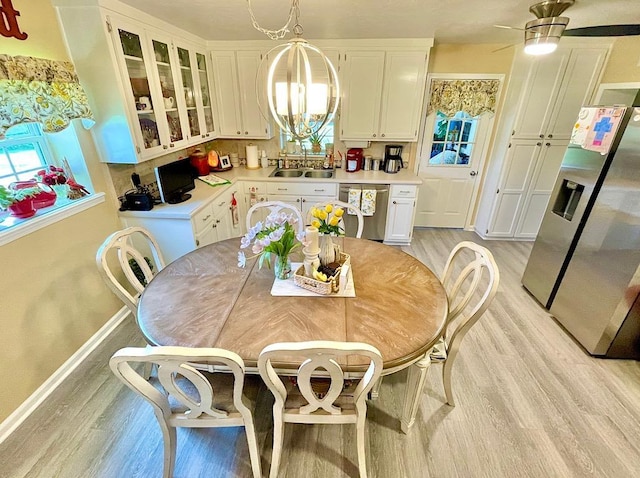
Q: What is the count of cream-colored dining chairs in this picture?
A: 6